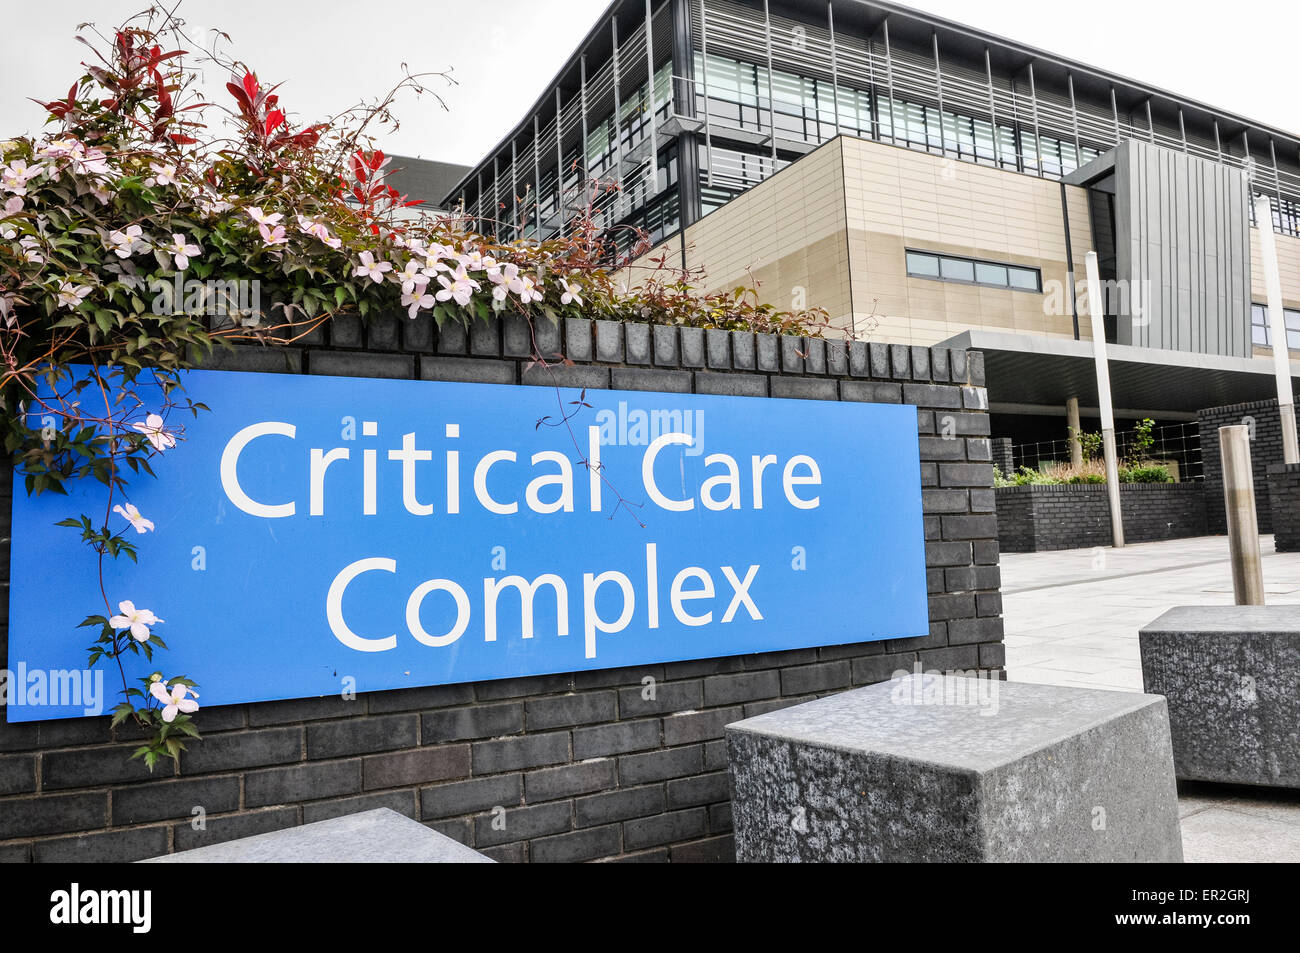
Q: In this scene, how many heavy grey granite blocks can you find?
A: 3